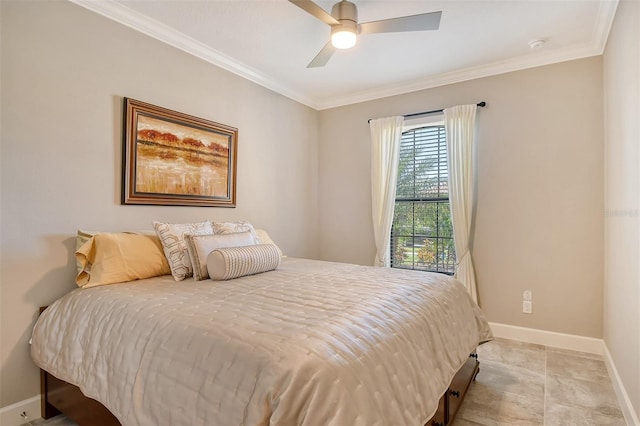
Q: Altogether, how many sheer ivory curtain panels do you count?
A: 2